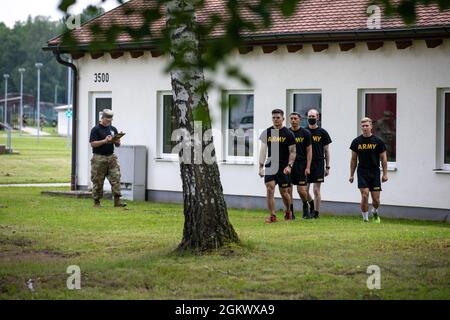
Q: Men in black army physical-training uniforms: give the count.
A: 4